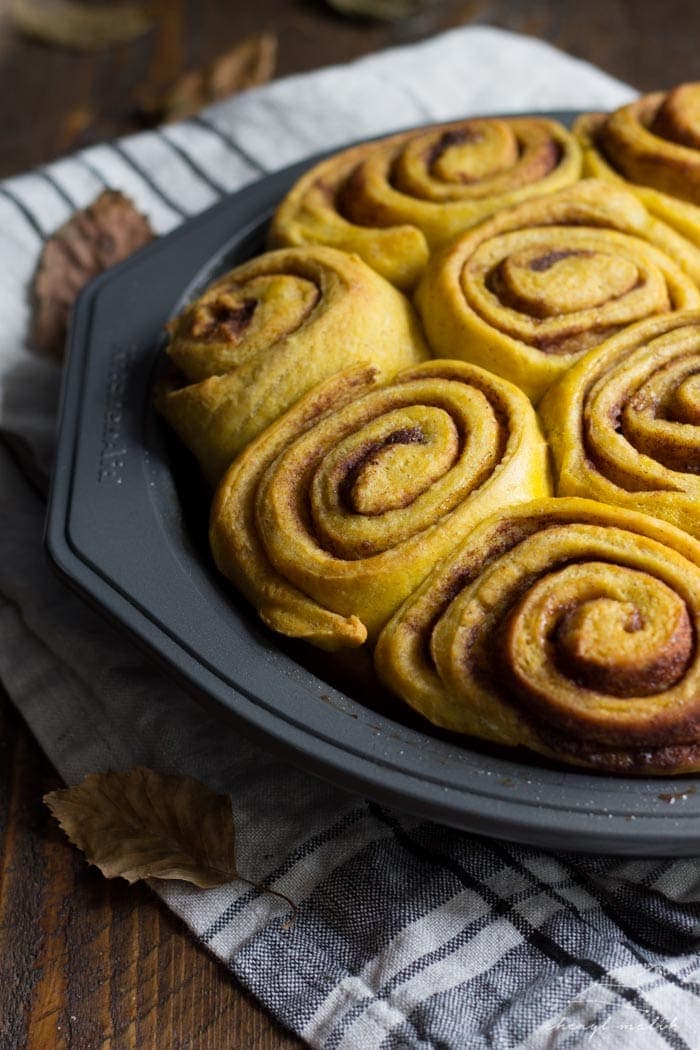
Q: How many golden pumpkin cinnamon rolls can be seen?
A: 7